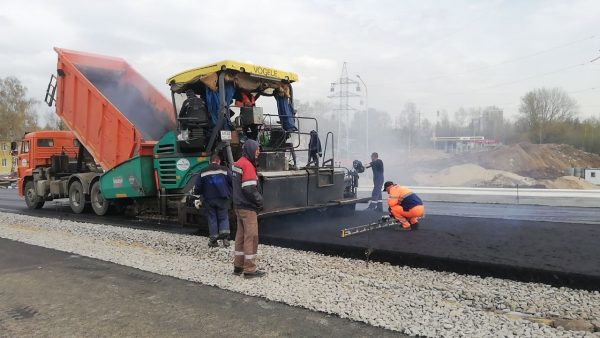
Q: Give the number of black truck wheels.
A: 3